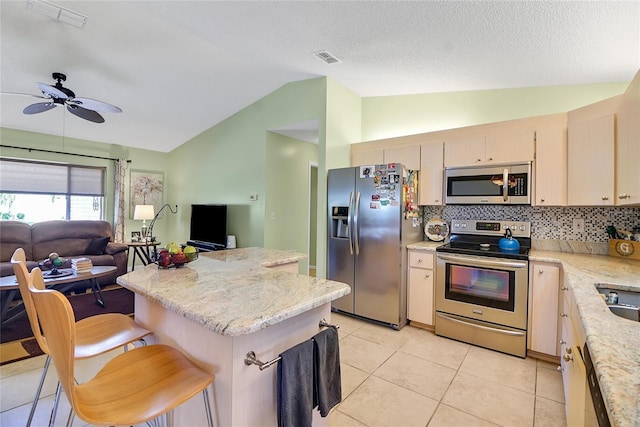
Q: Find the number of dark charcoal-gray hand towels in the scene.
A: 2